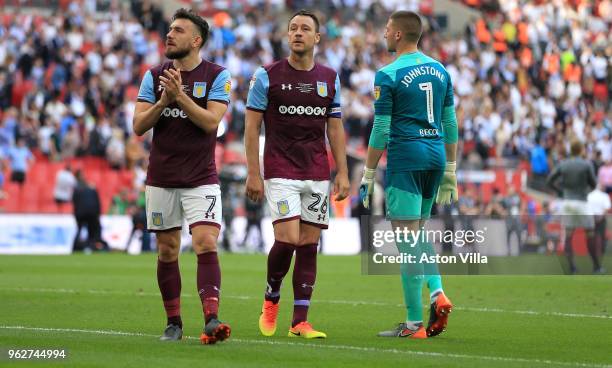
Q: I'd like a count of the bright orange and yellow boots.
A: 2